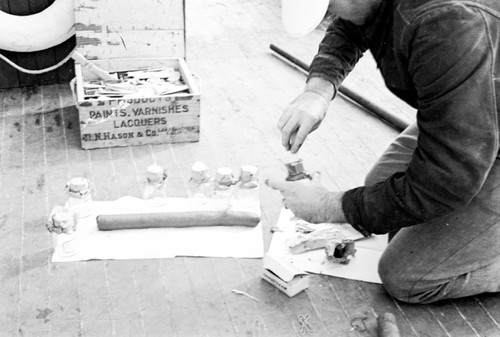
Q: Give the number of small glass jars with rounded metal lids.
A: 6